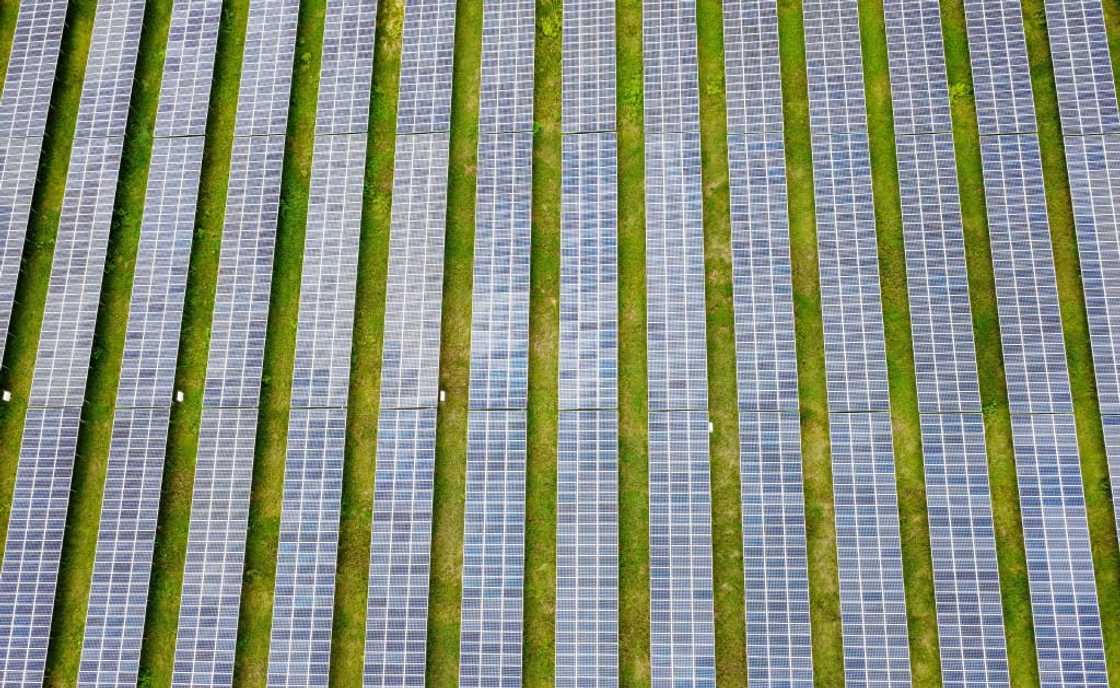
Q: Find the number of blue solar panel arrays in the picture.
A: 14